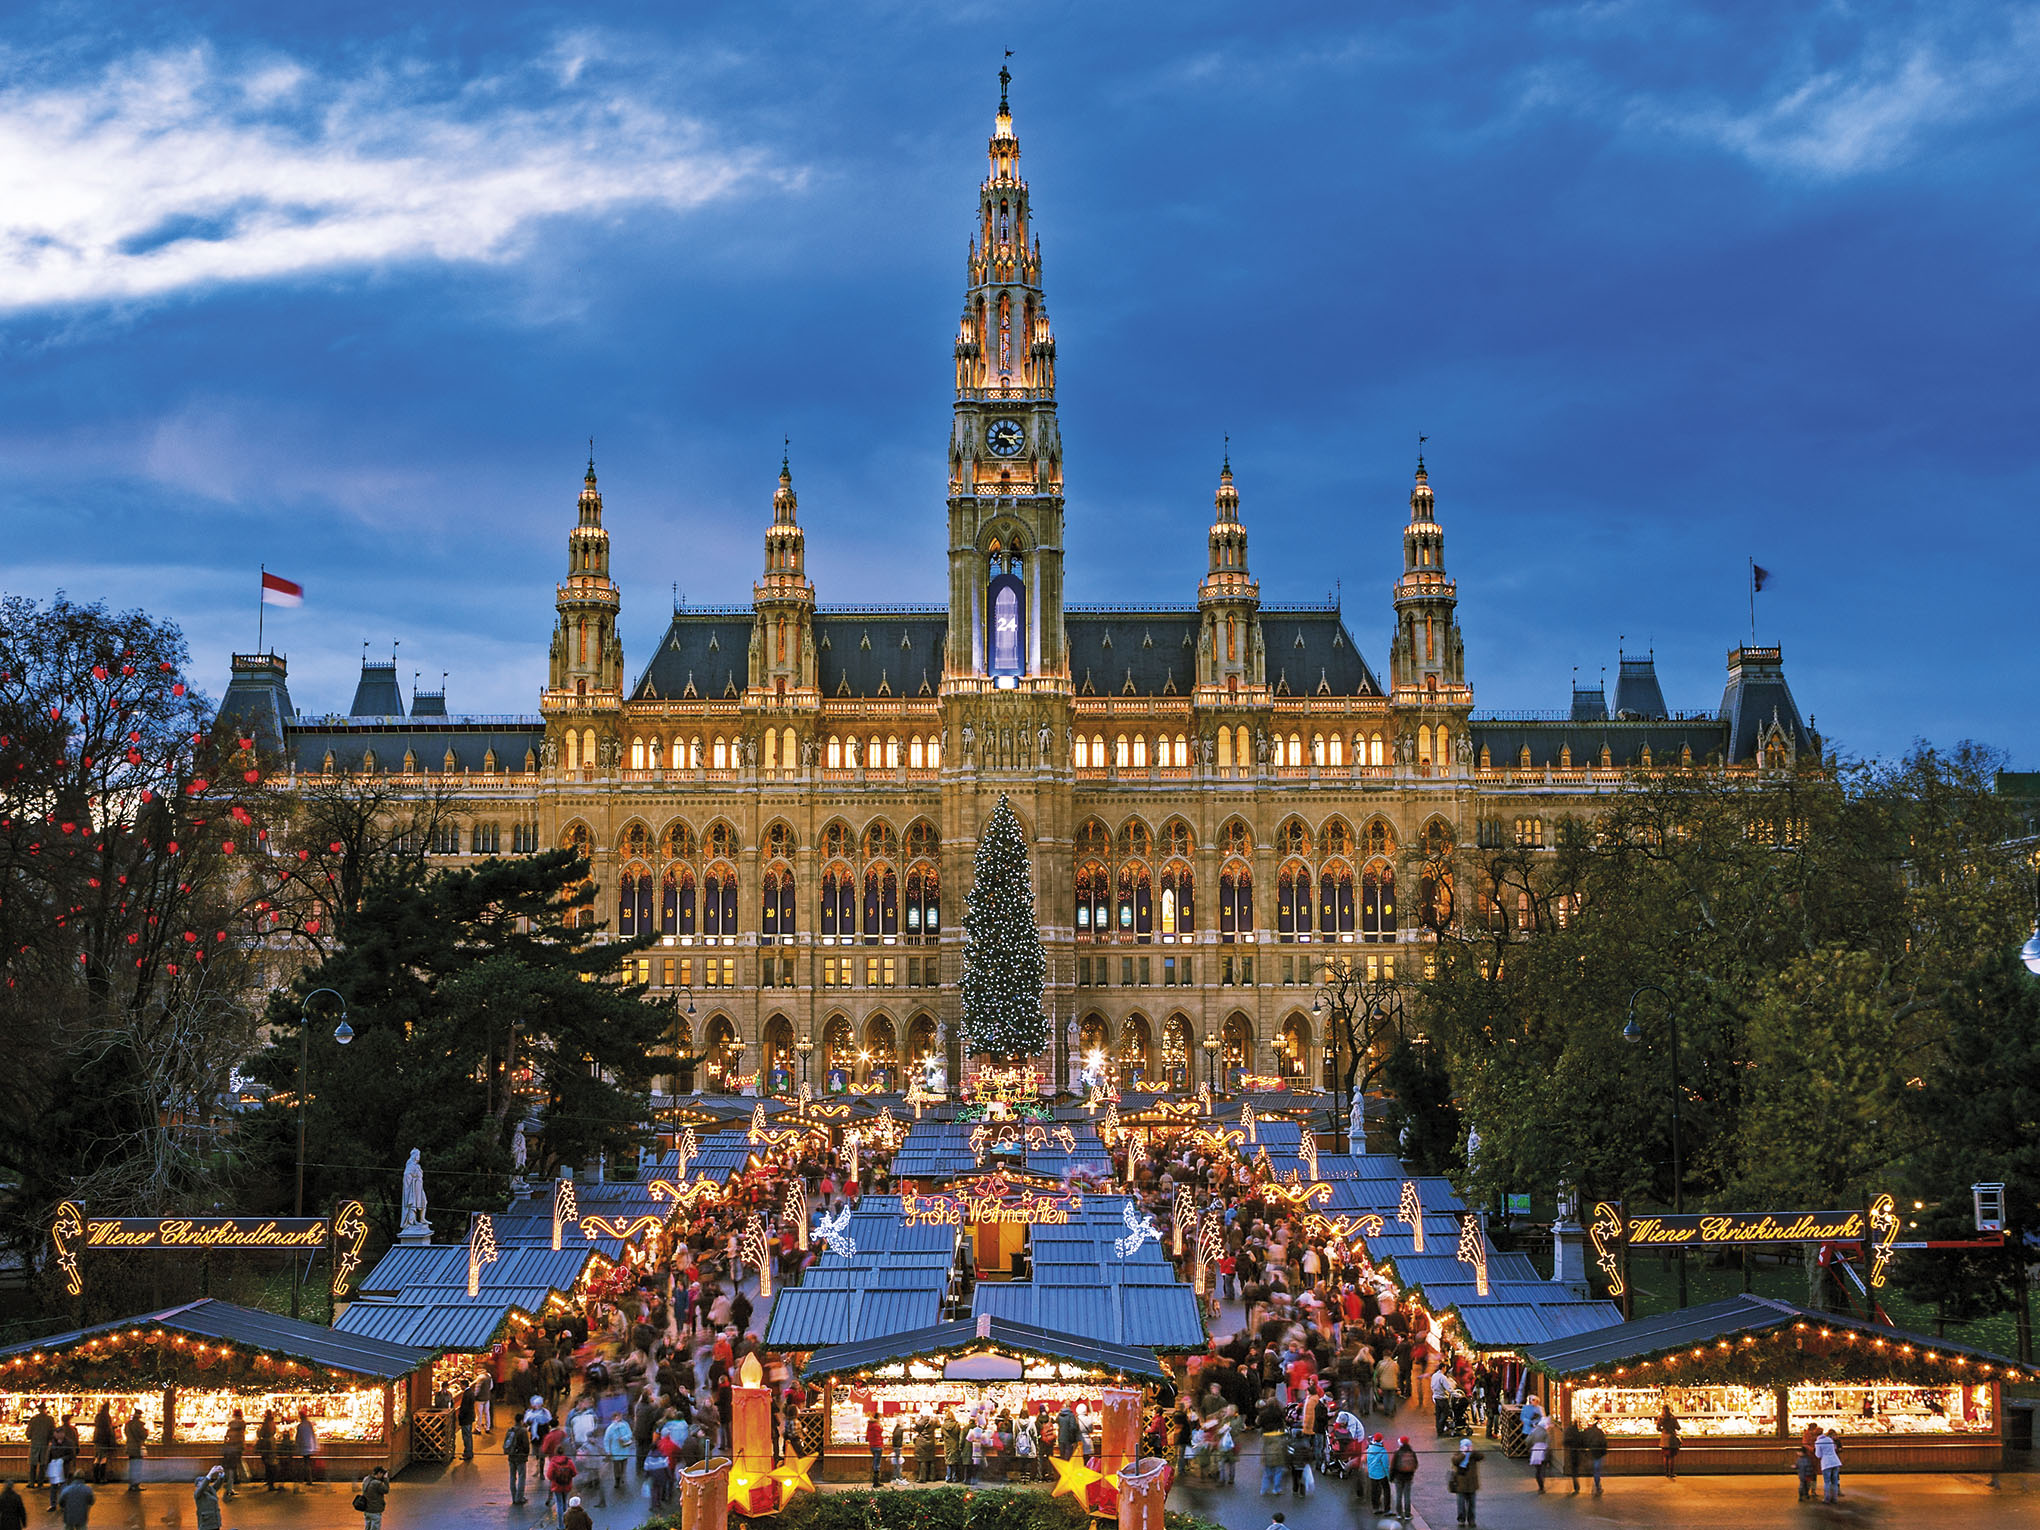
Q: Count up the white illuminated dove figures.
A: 2